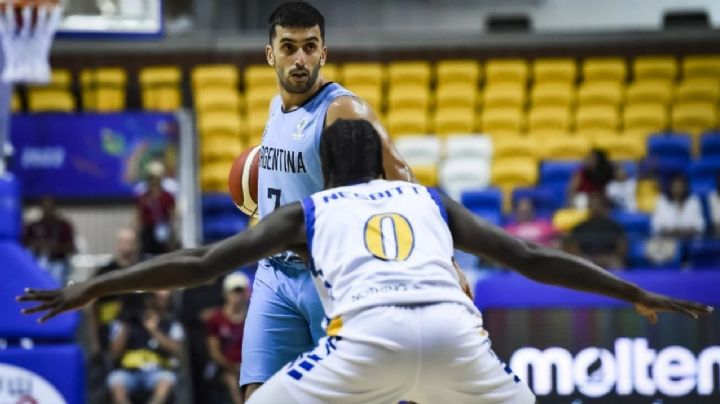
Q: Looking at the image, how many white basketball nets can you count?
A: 1